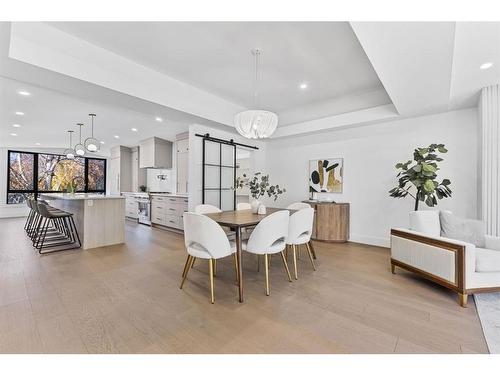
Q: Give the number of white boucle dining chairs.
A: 6